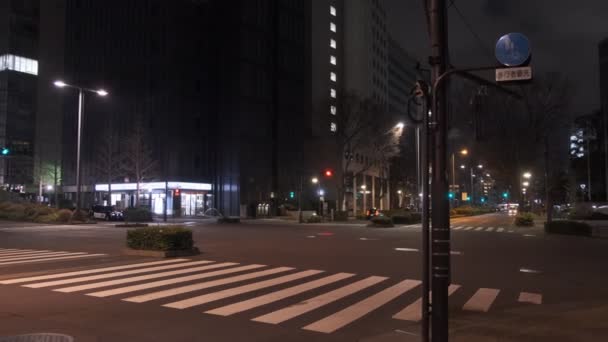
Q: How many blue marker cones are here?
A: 0